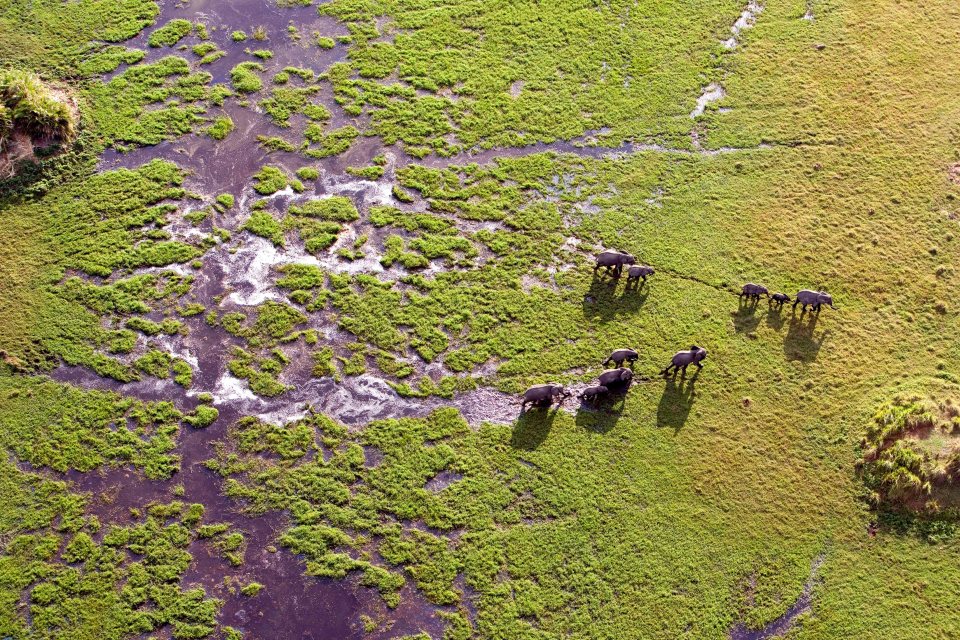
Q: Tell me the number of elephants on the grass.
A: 10